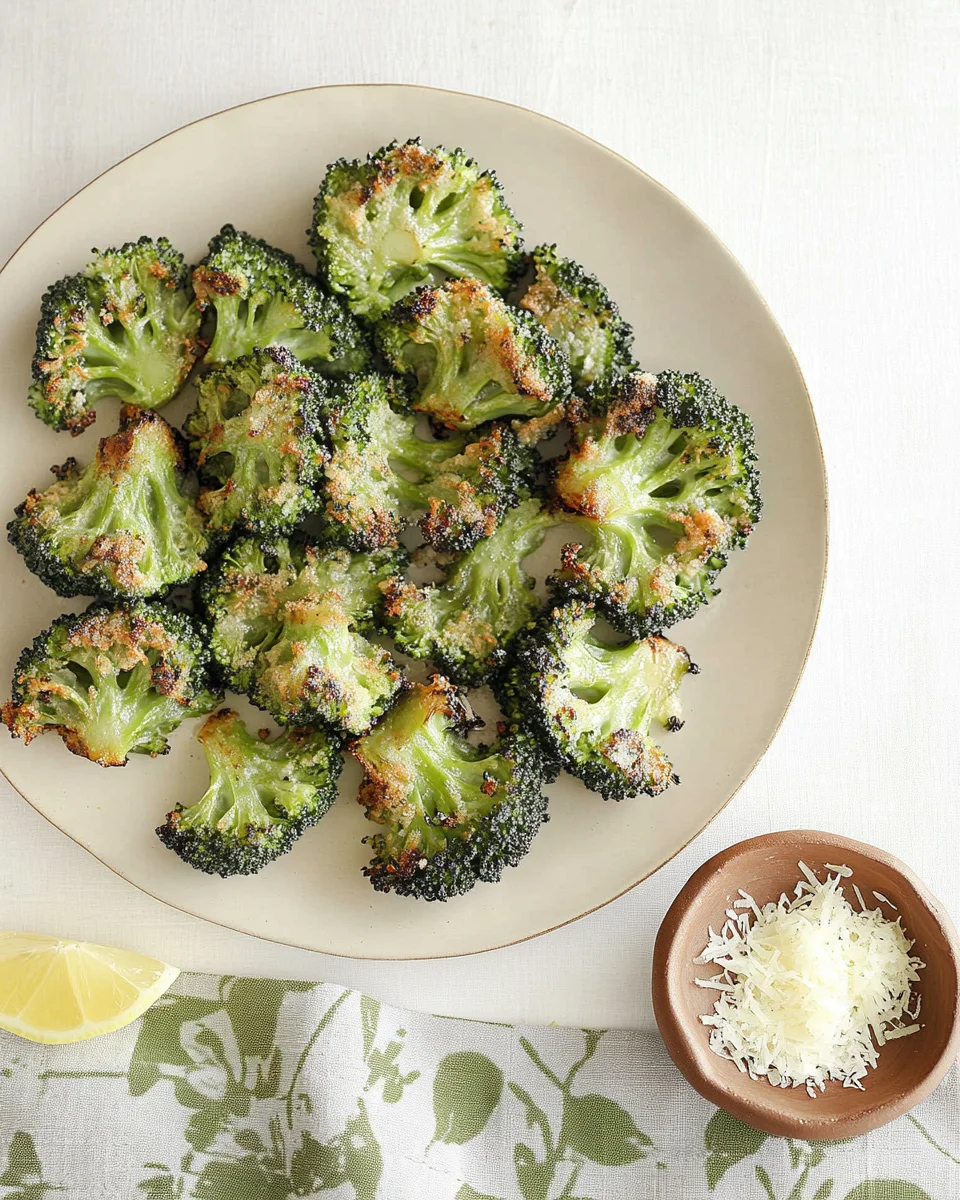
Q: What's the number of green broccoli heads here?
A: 15